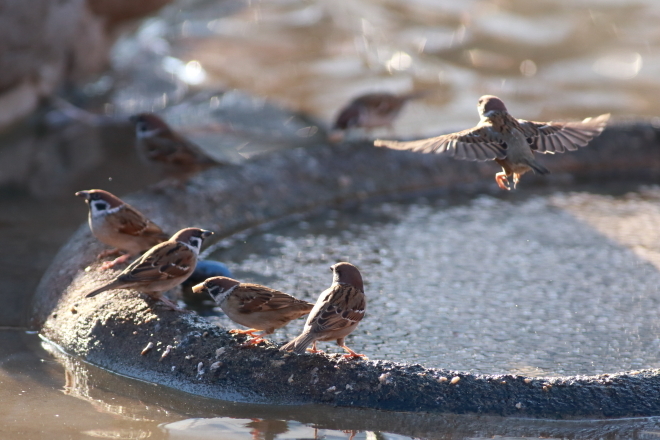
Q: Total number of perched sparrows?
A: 6